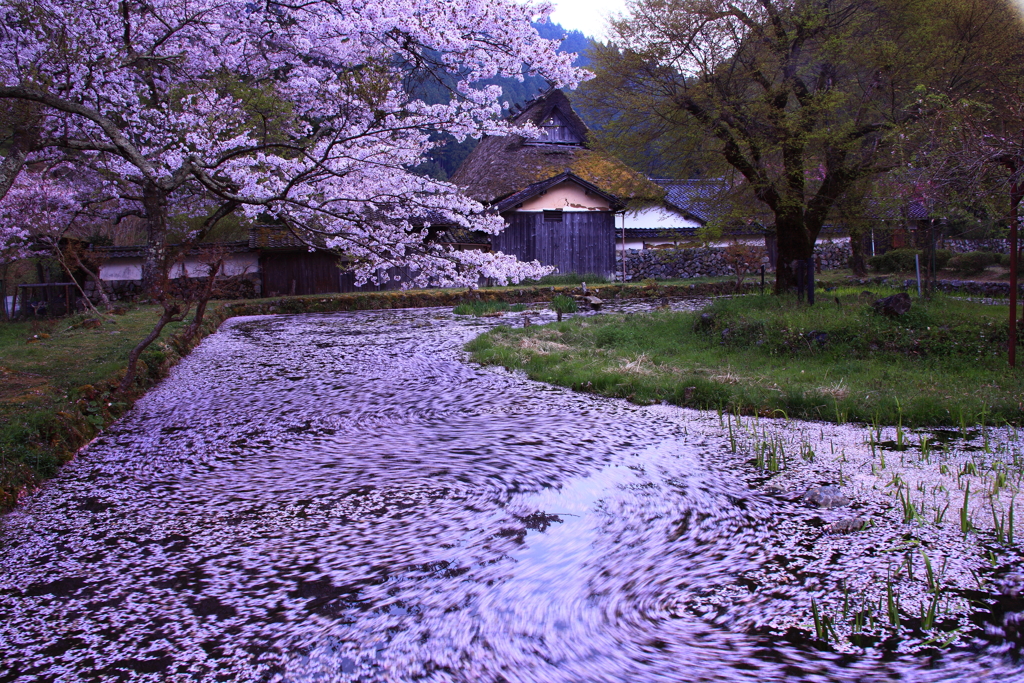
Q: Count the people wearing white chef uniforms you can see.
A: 0